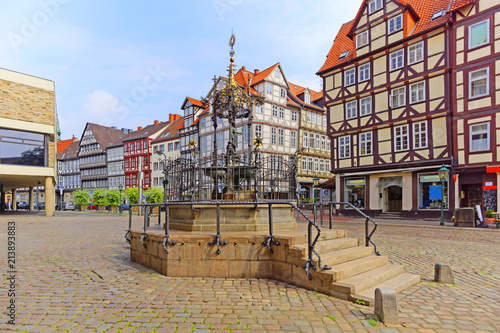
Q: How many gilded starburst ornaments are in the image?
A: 2